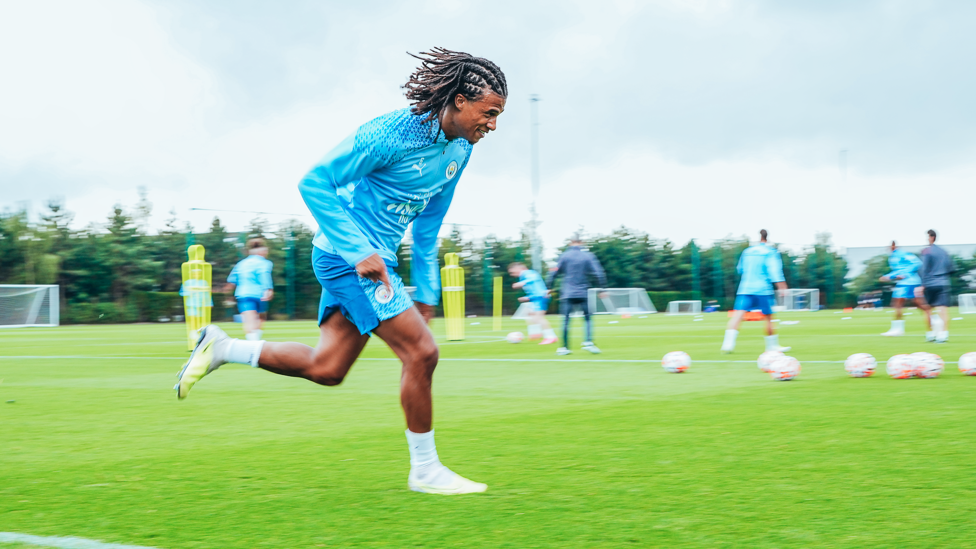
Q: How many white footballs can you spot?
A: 8